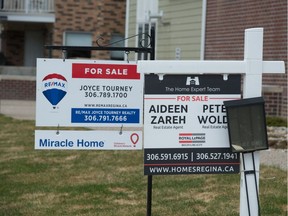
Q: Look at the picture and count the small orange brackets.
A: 0